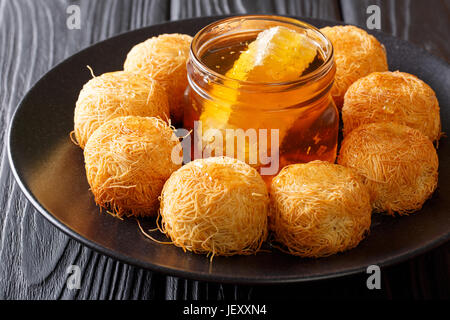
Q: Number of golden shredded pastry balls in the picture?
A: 8